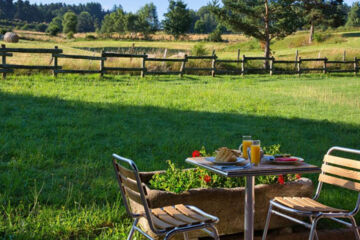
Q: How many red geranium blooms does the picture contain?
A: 4